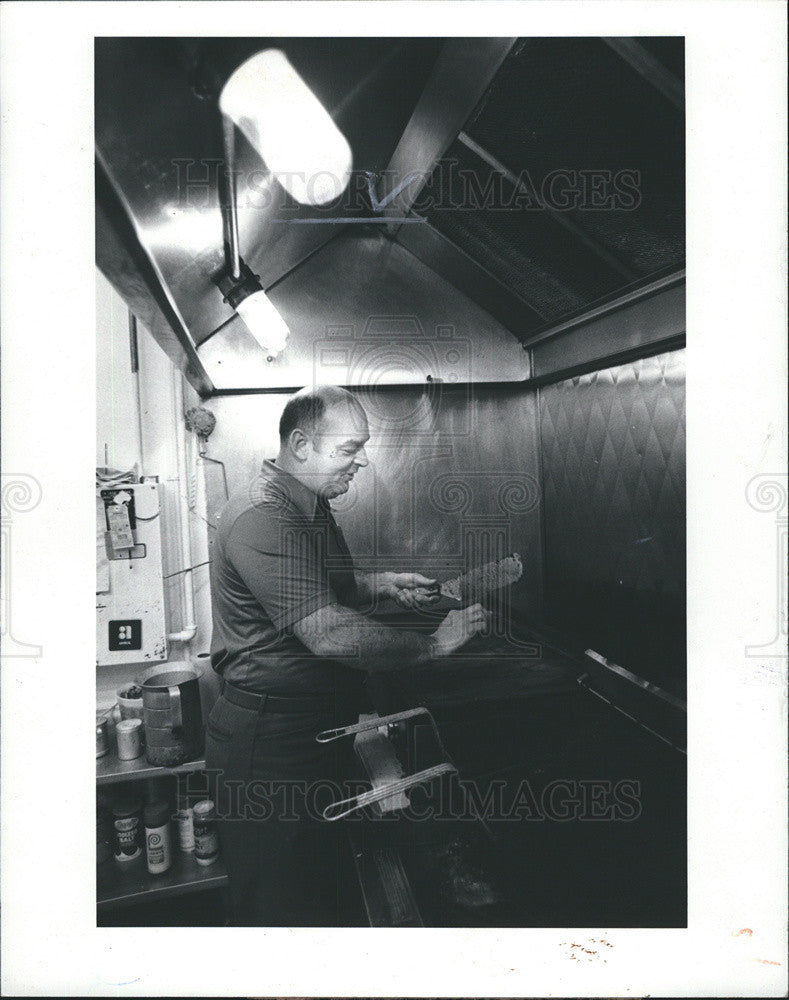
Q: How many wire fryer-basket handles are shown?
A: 2